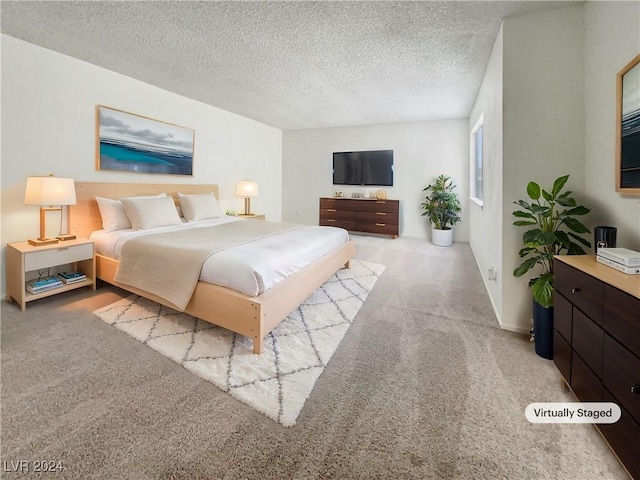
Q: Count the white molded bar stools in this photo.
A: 0